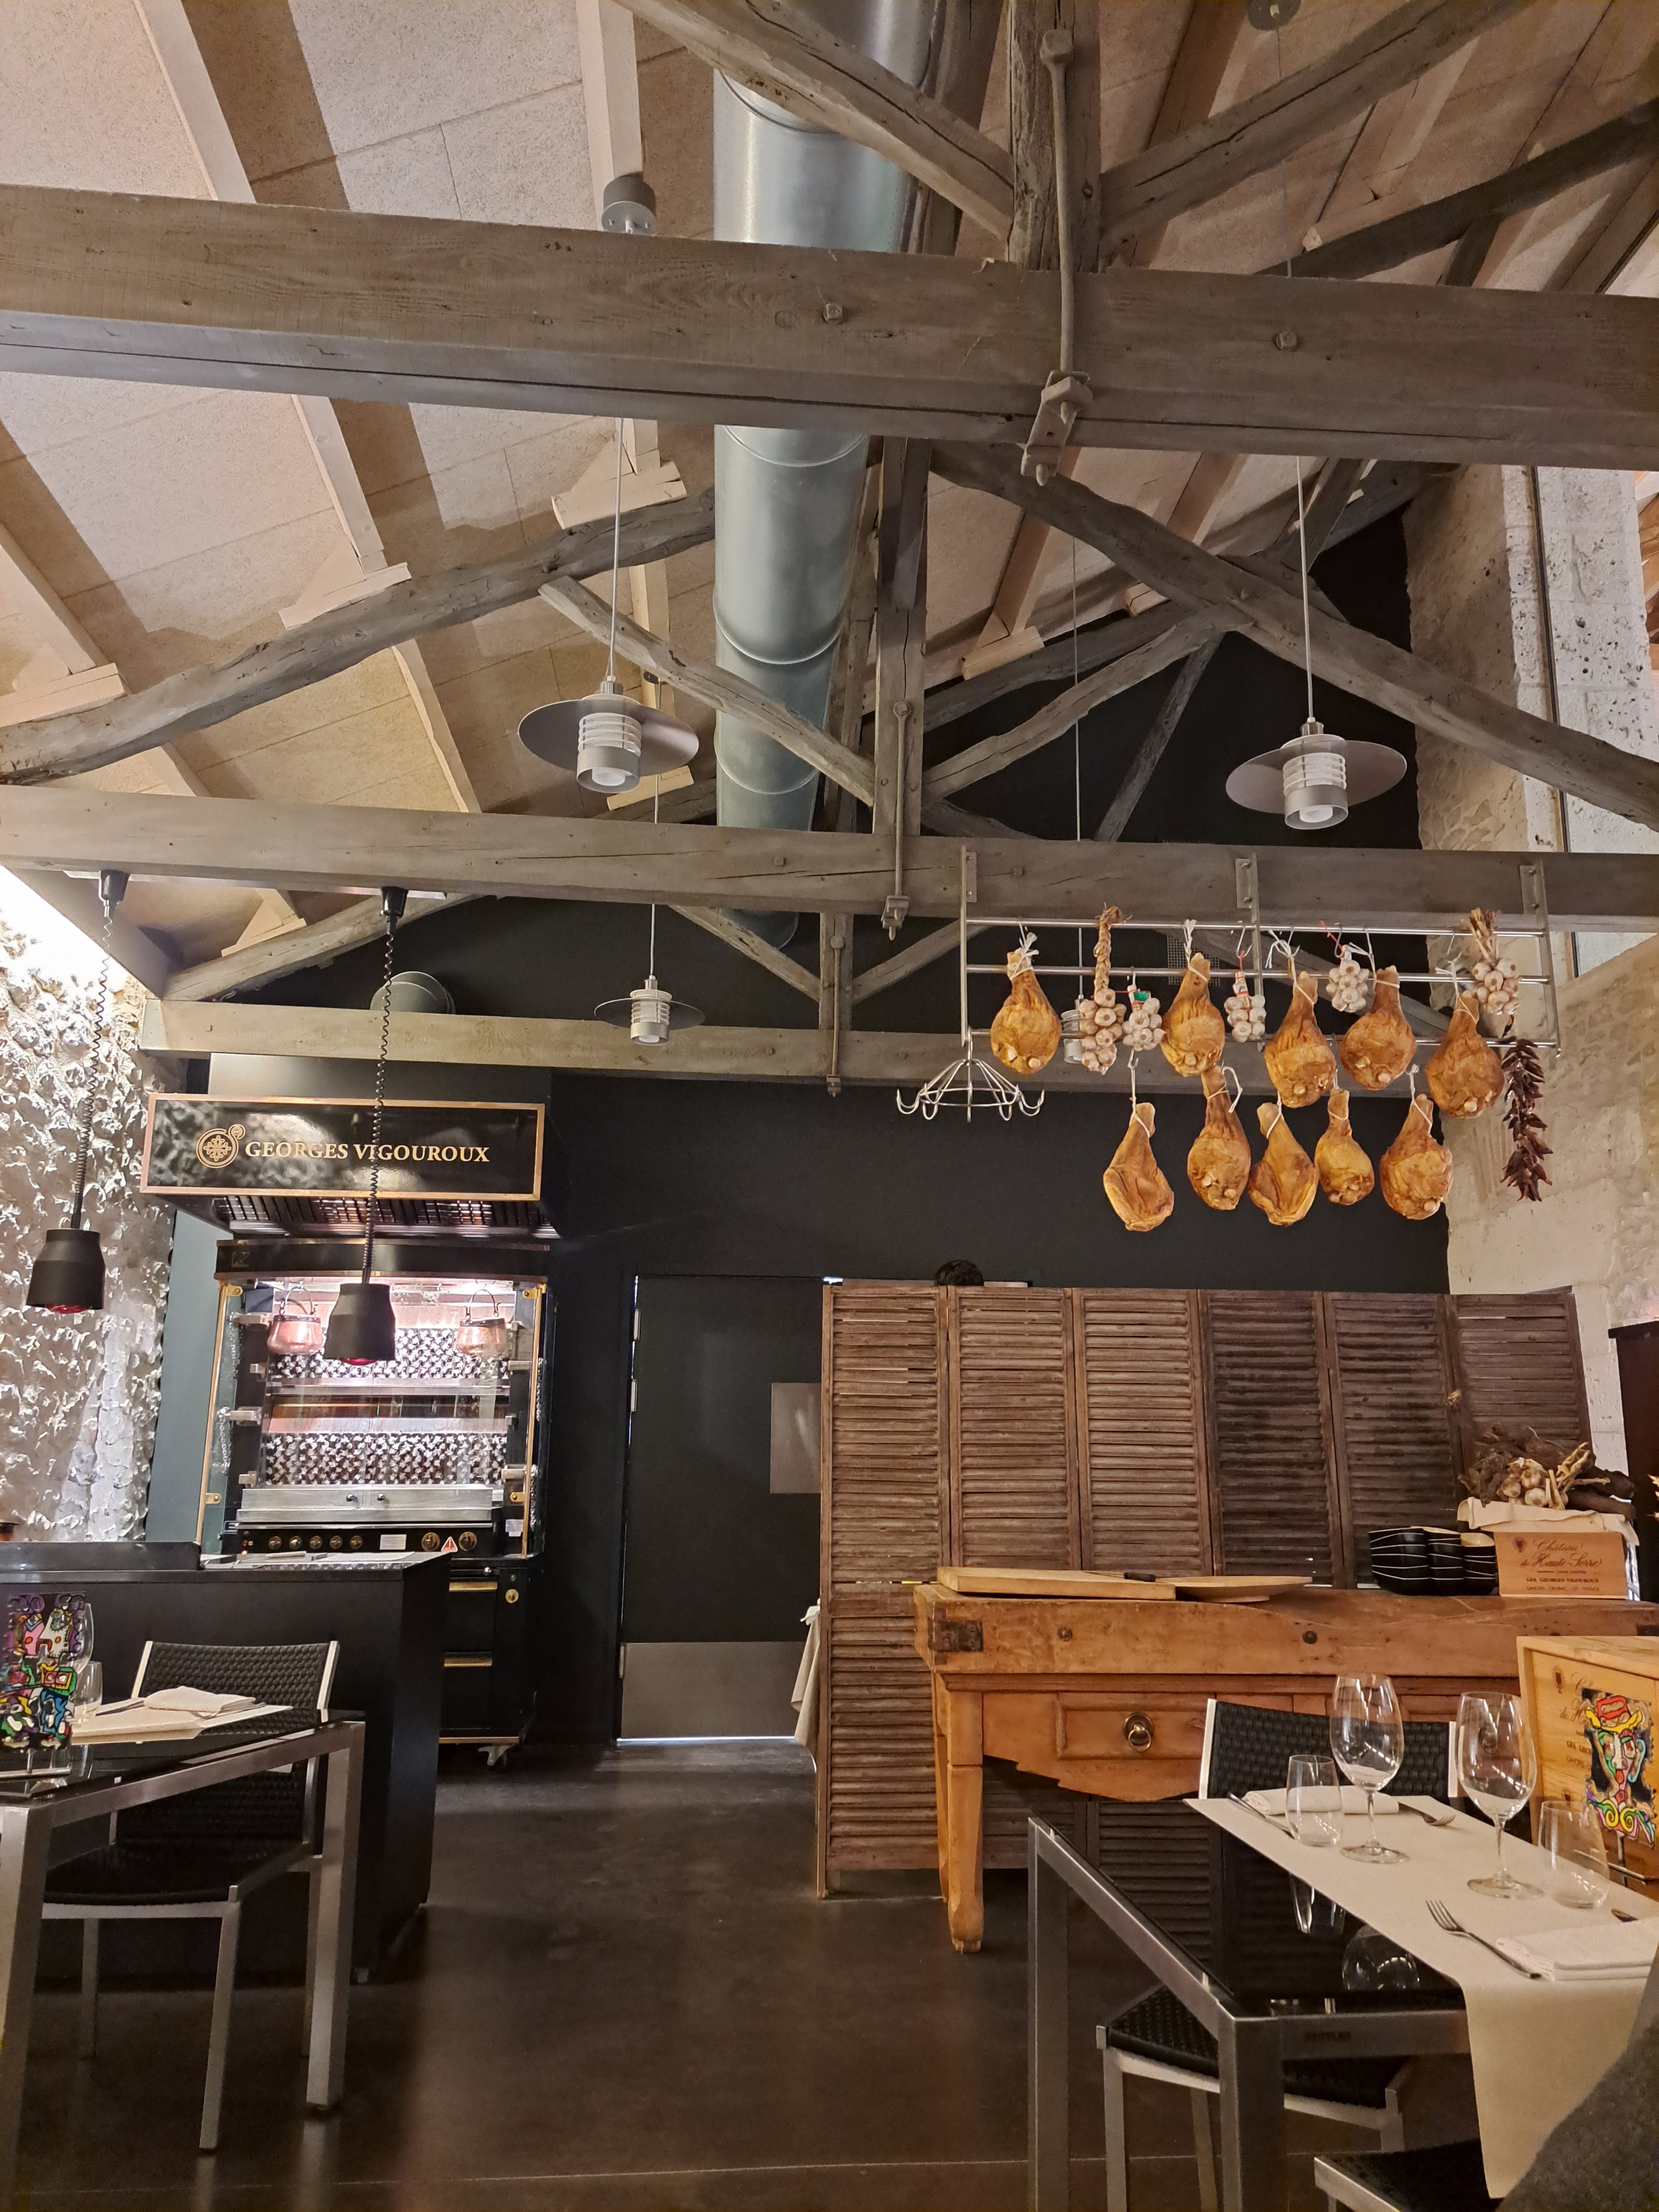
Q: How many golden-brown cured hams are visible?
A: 10